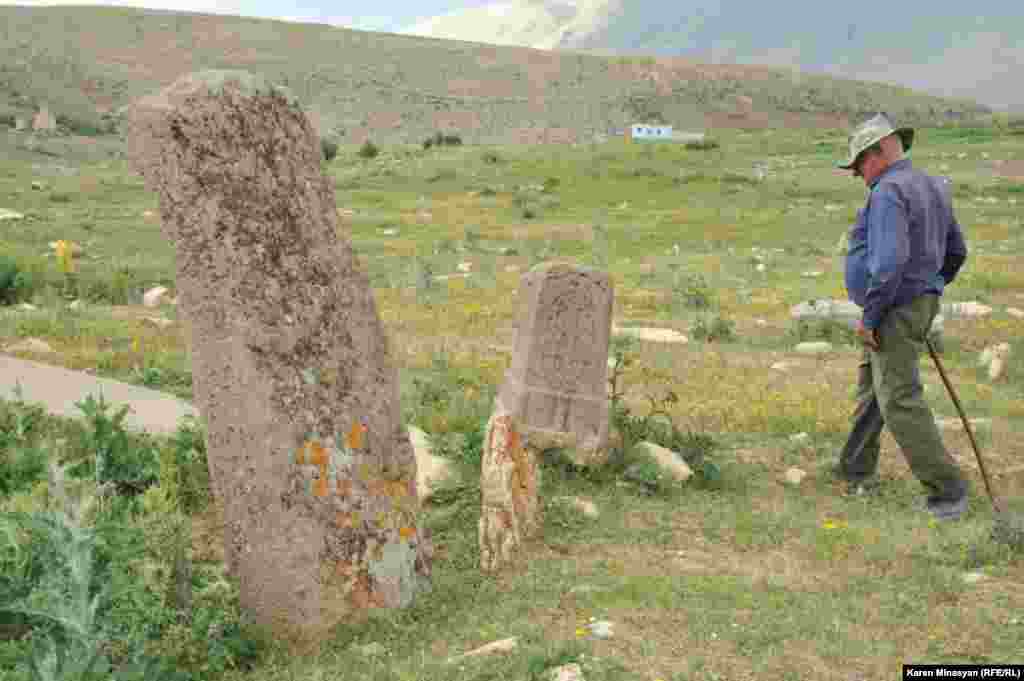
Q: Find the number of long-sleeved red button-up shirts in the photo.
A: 0